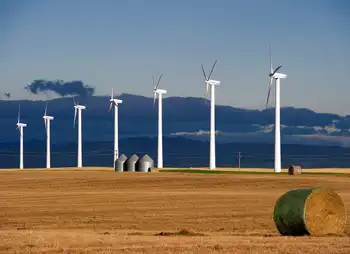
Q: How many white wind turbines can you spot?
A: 7